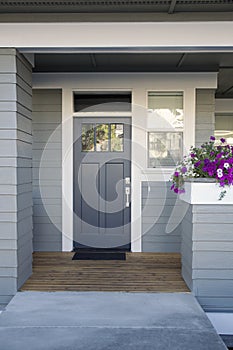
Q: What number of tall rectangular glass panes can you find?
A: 3